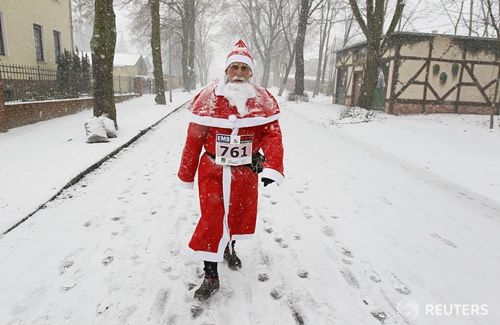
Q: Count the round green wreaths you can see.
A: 3